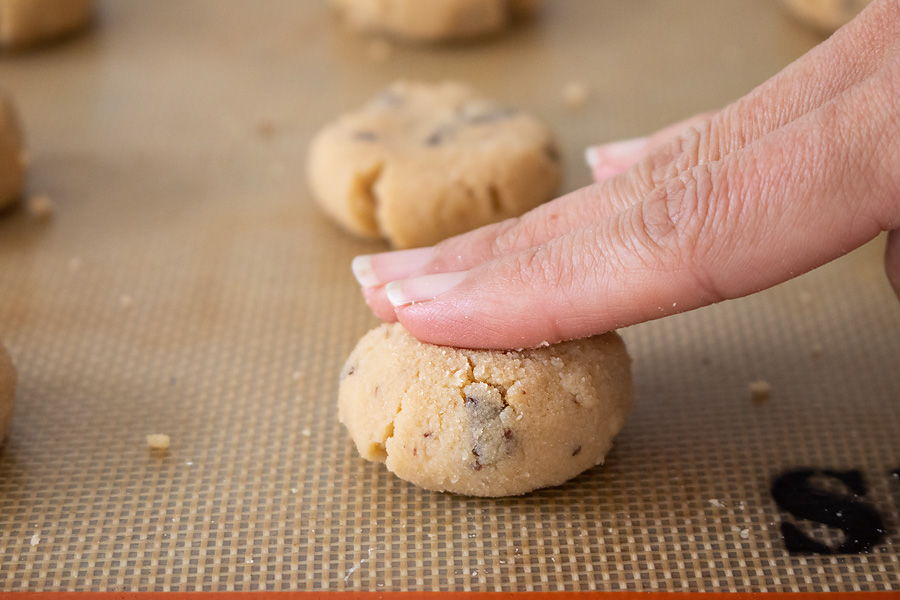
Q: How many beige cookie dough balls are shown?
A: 7